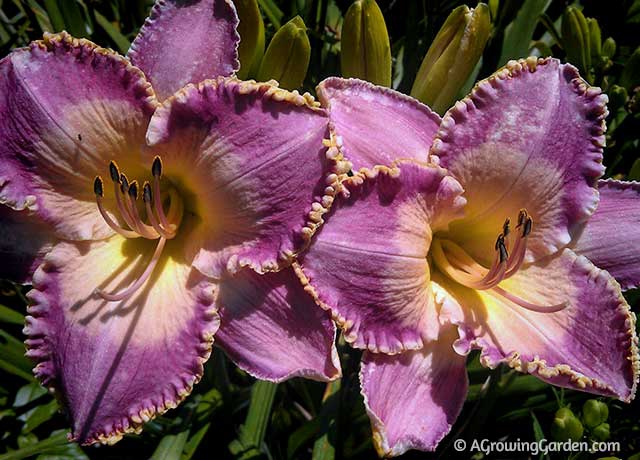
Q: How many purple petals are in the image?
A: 12